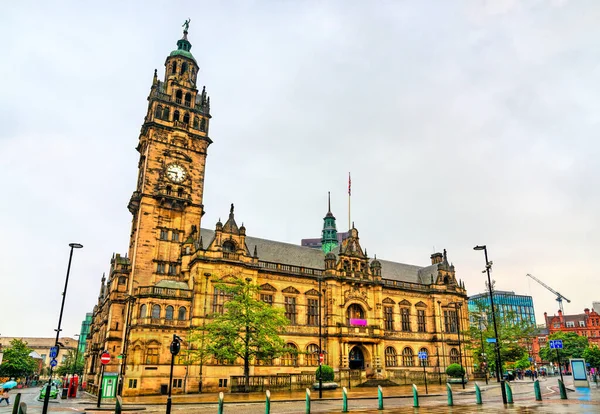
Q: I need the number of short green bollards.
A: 14